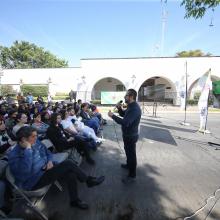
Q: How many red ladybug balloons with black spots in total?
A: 0